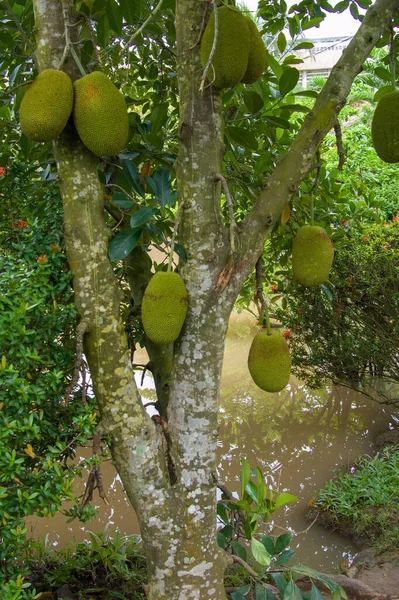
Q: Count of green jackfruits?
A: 8